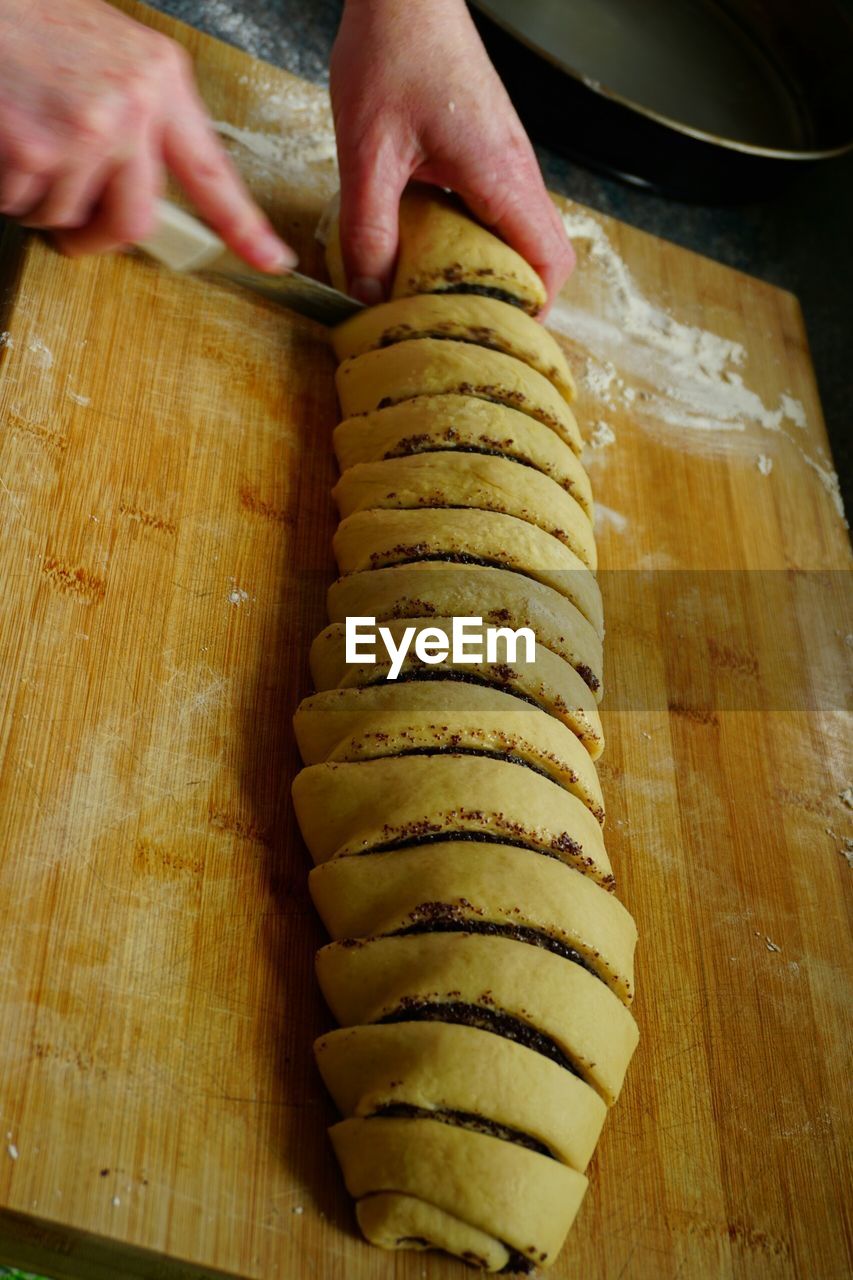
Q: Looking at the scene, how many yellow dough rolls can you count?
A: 14